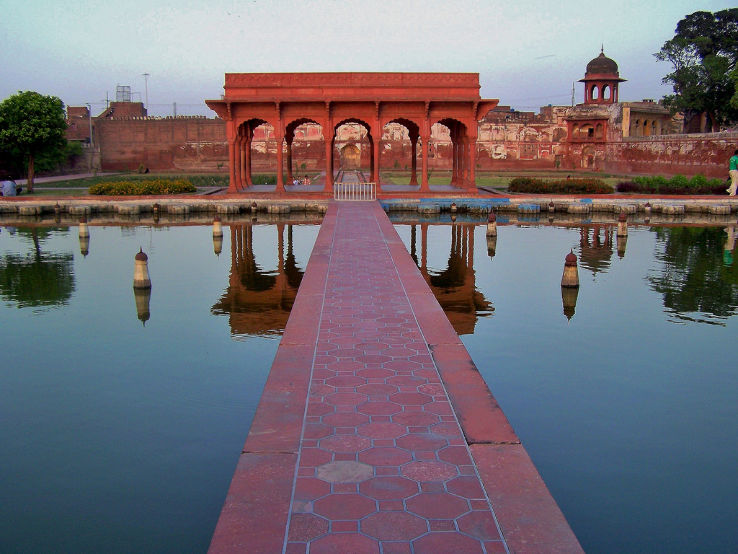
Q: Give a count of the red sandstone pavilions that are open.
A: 1